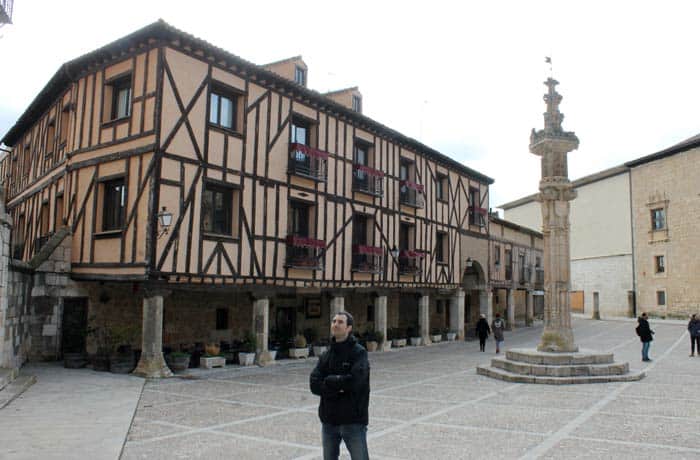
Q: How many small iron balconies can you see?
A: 7